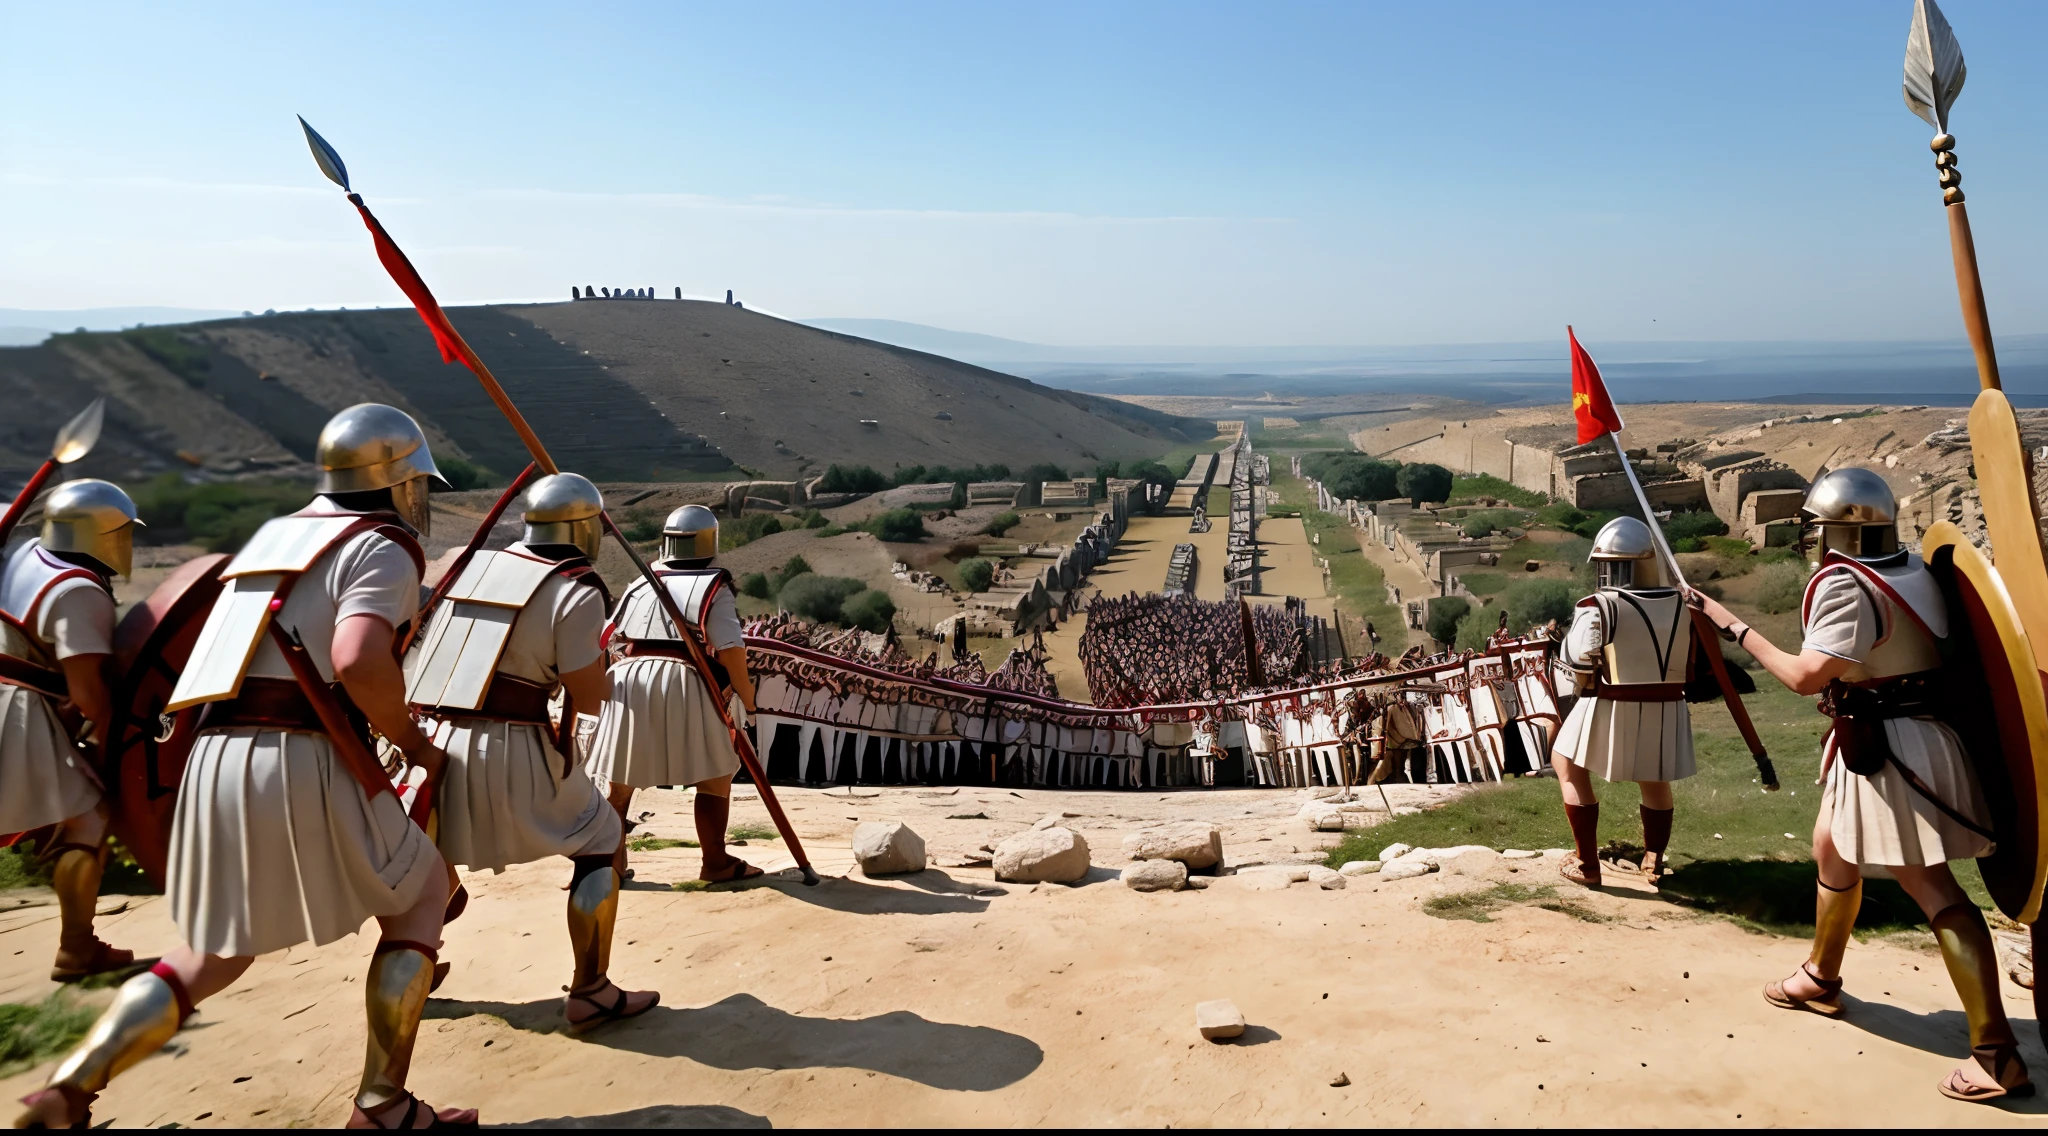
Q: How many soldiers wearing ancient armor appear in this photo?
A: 6